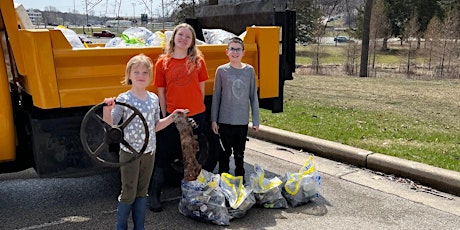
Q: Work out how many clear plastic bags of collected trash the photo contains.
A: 4